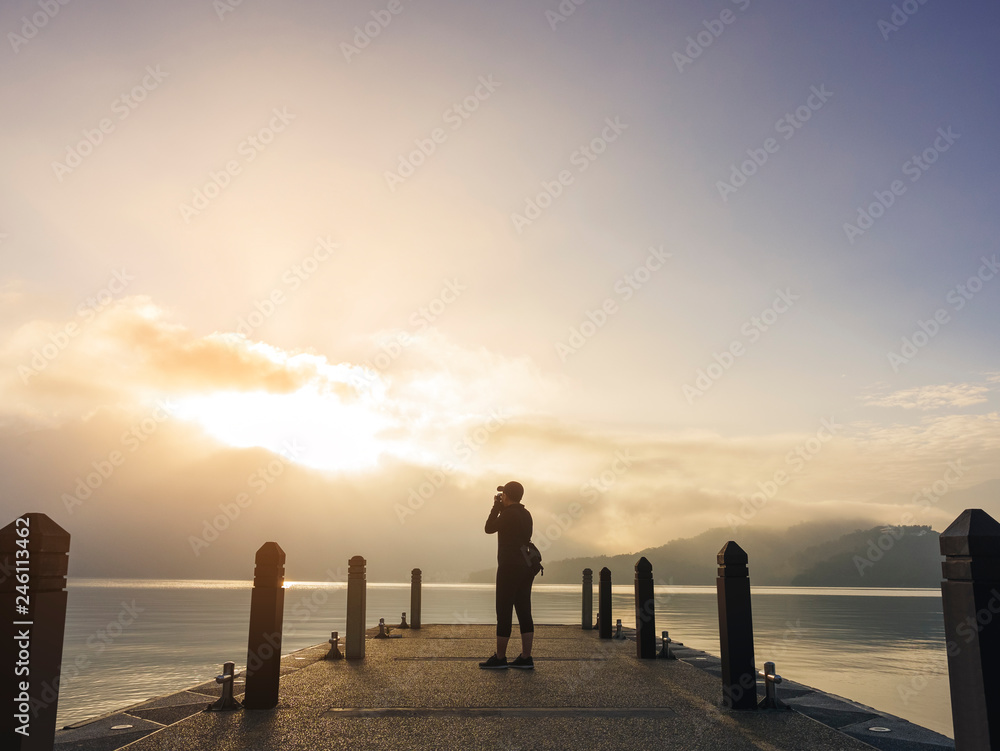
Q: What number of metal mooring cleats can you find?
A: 8